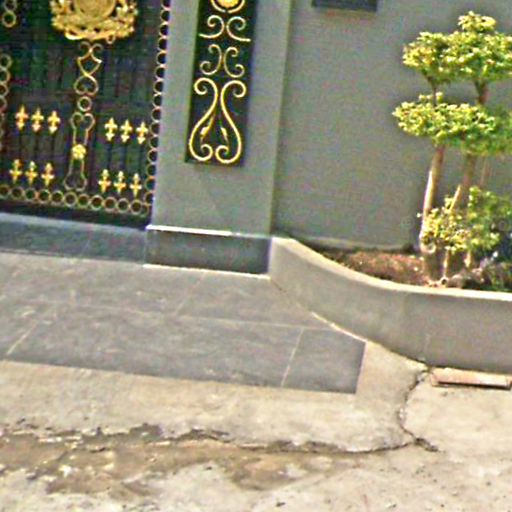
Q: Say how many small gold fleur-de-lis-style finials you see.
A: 12